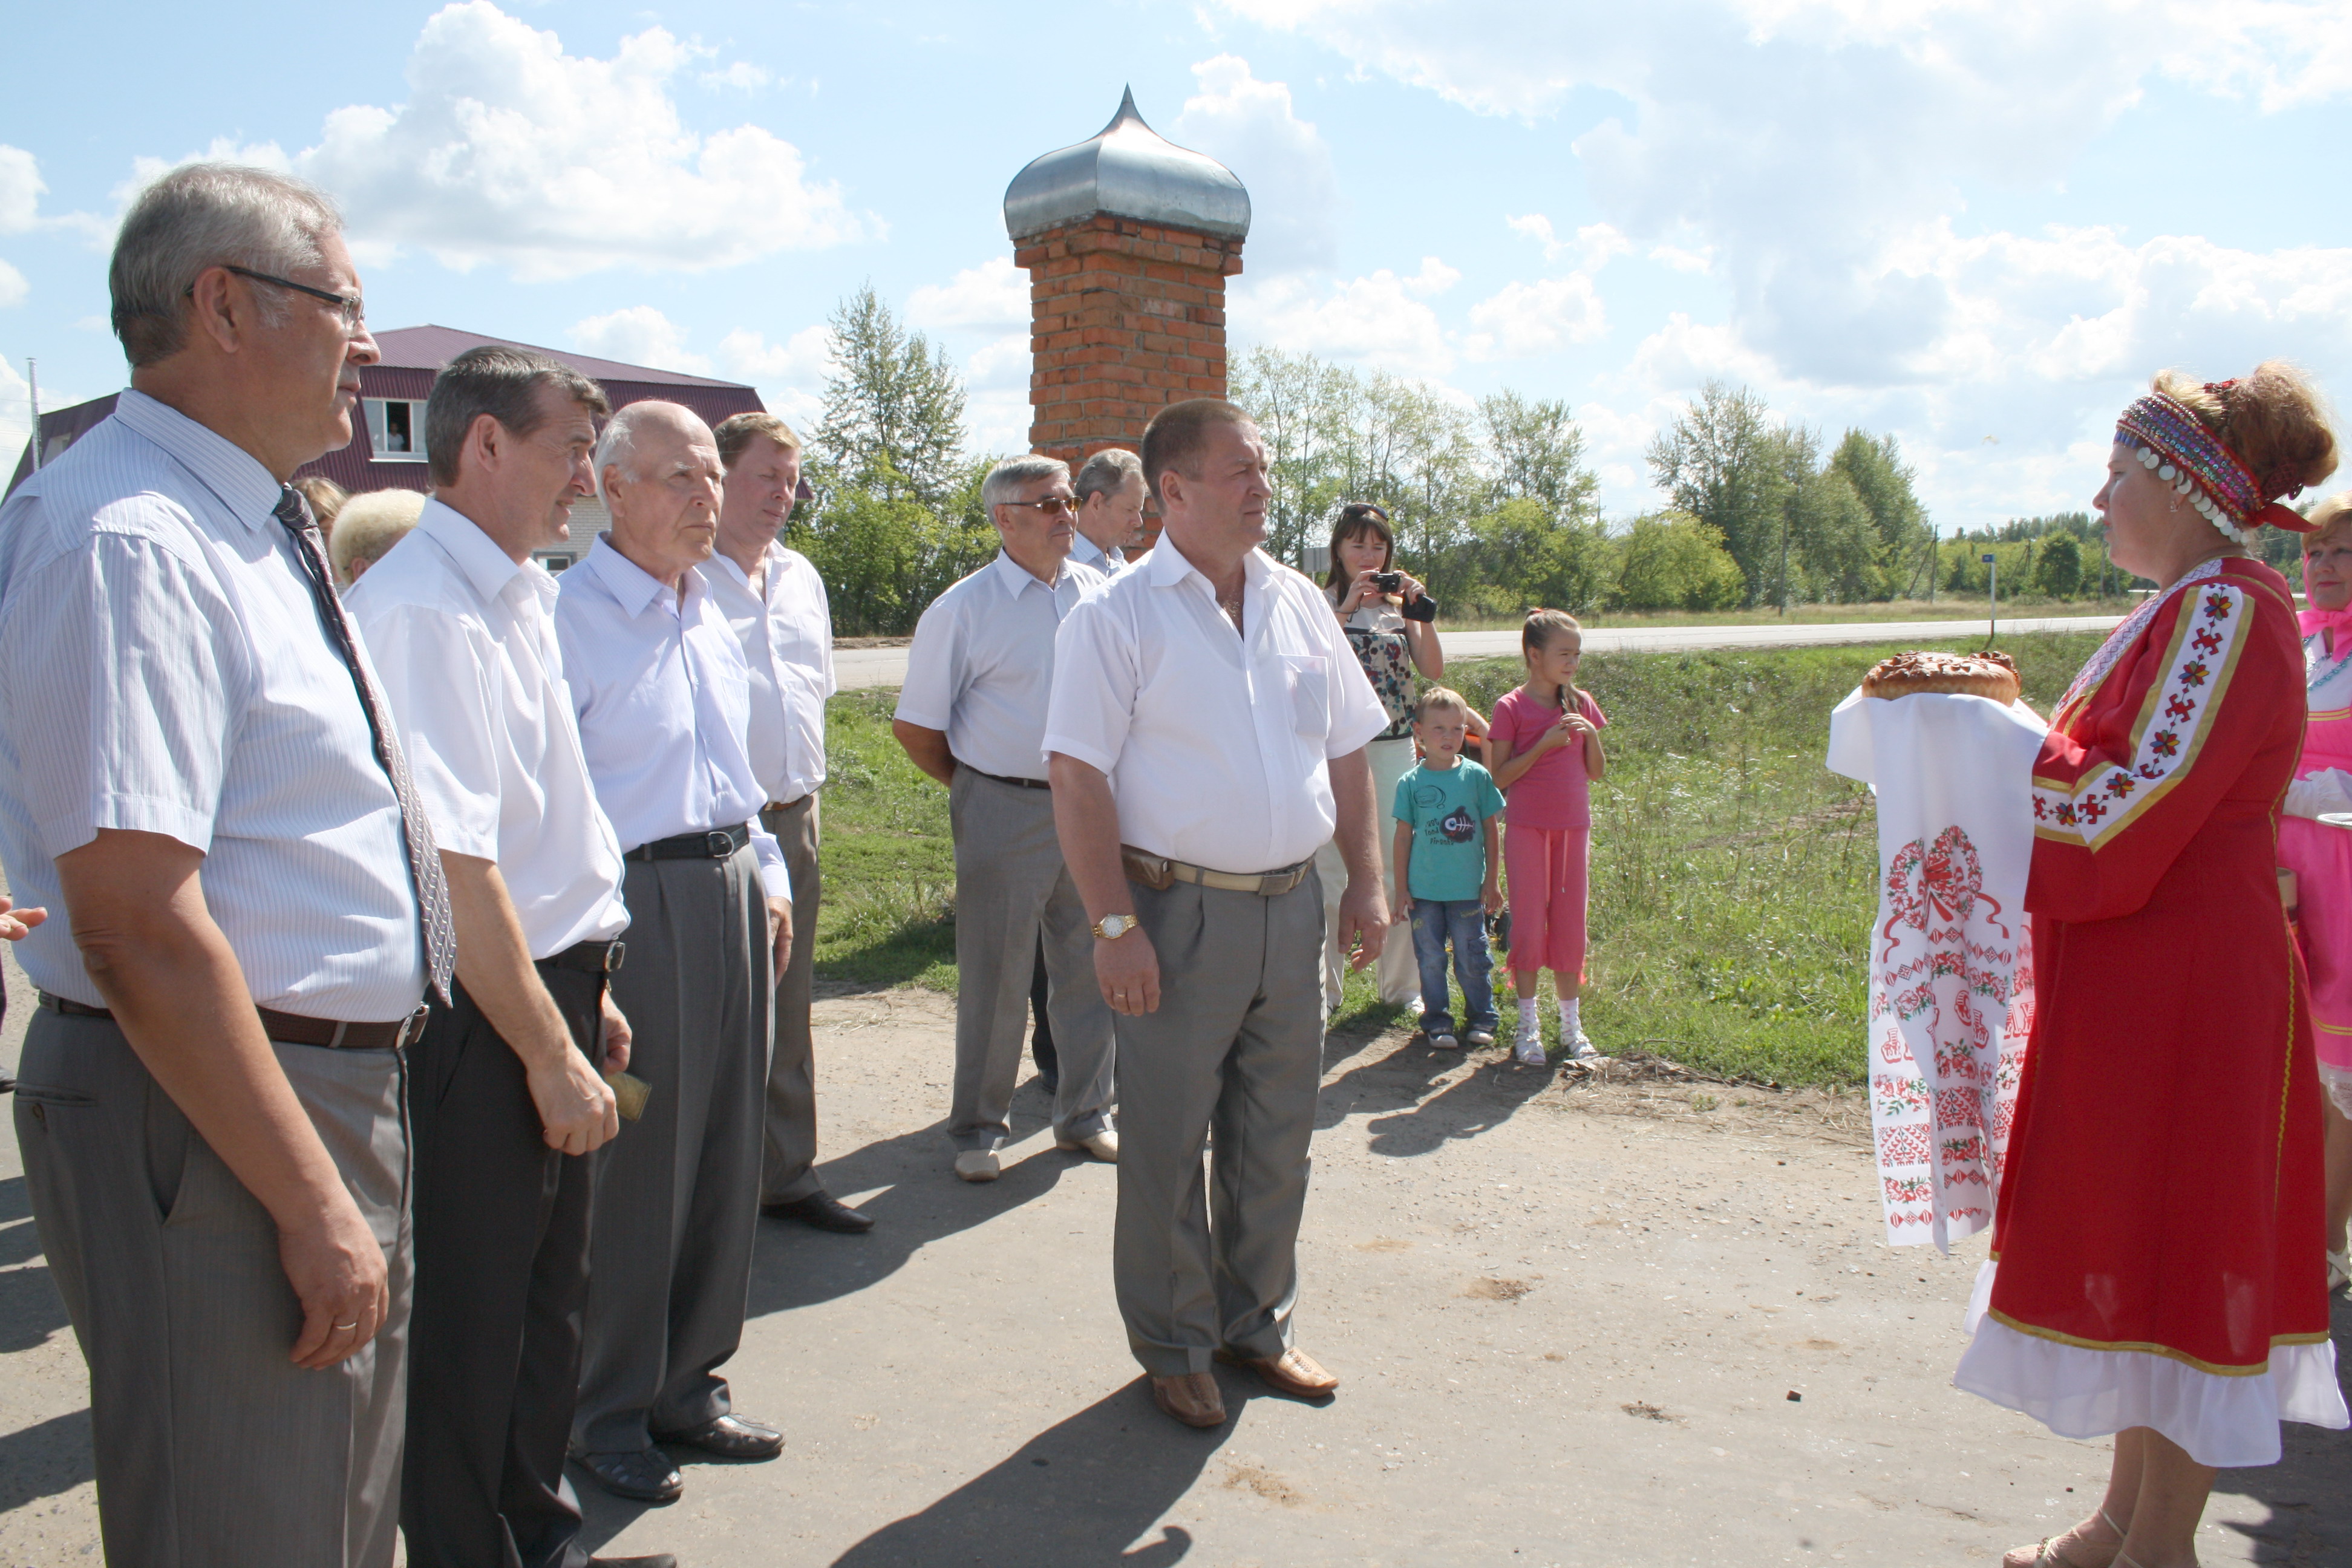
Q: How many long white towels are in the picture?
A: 1